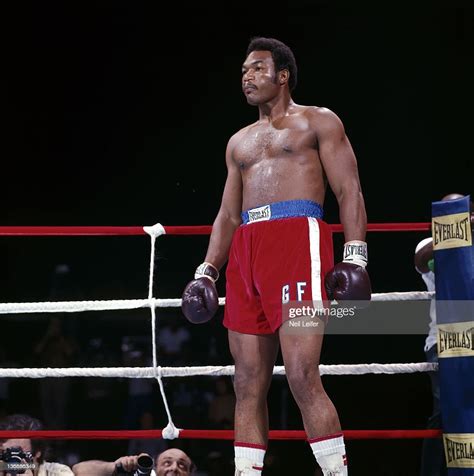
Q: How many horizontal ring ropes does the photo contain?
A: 4